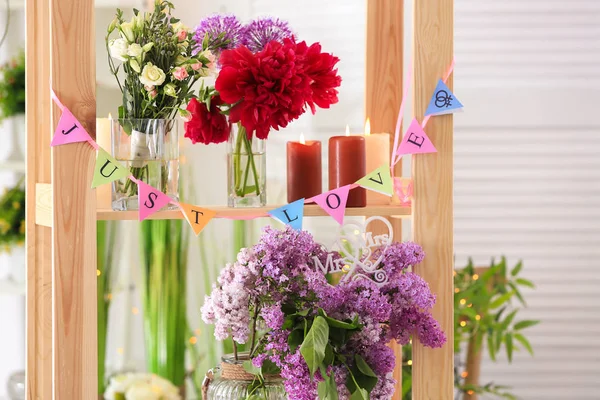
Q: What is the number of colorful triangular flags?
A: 9